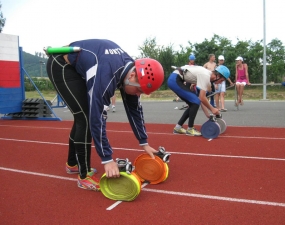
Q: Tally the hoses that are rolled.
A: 4